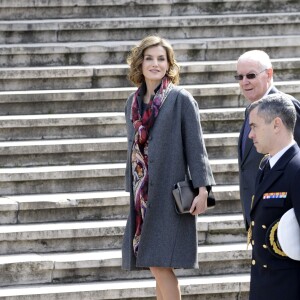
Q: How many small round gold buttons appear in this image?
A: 6